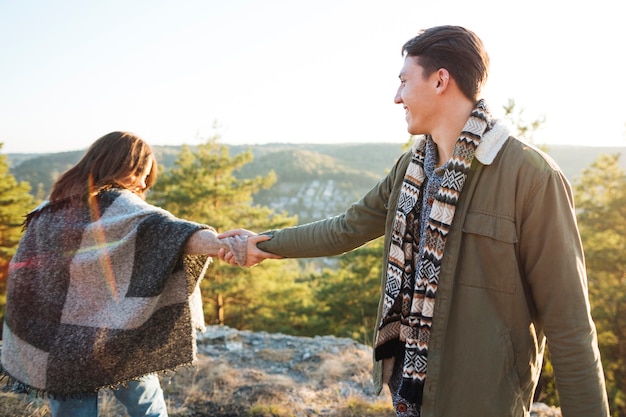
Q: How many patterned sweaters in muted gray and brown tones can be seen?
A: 1